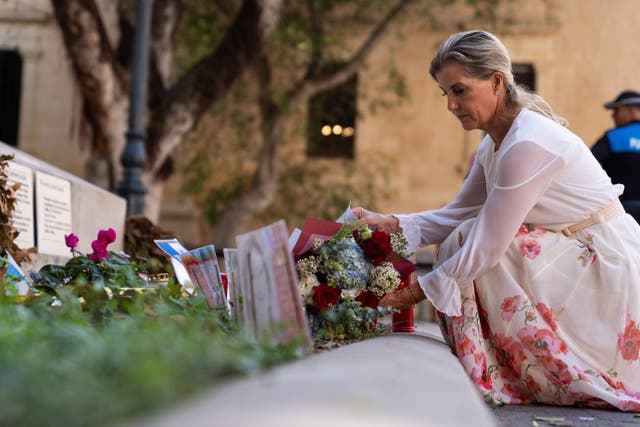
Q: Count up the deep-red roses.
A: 3